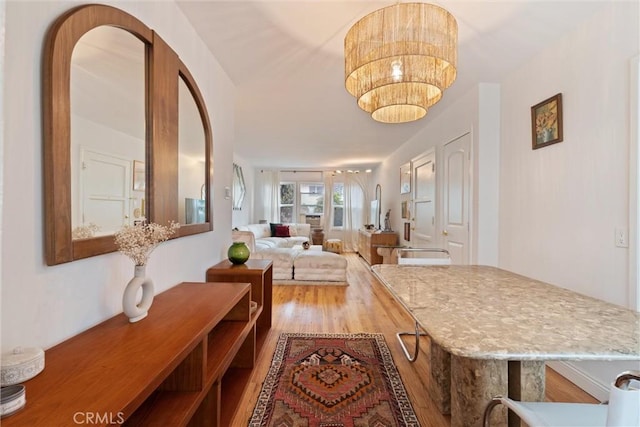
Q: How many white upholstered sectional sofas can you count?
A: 1